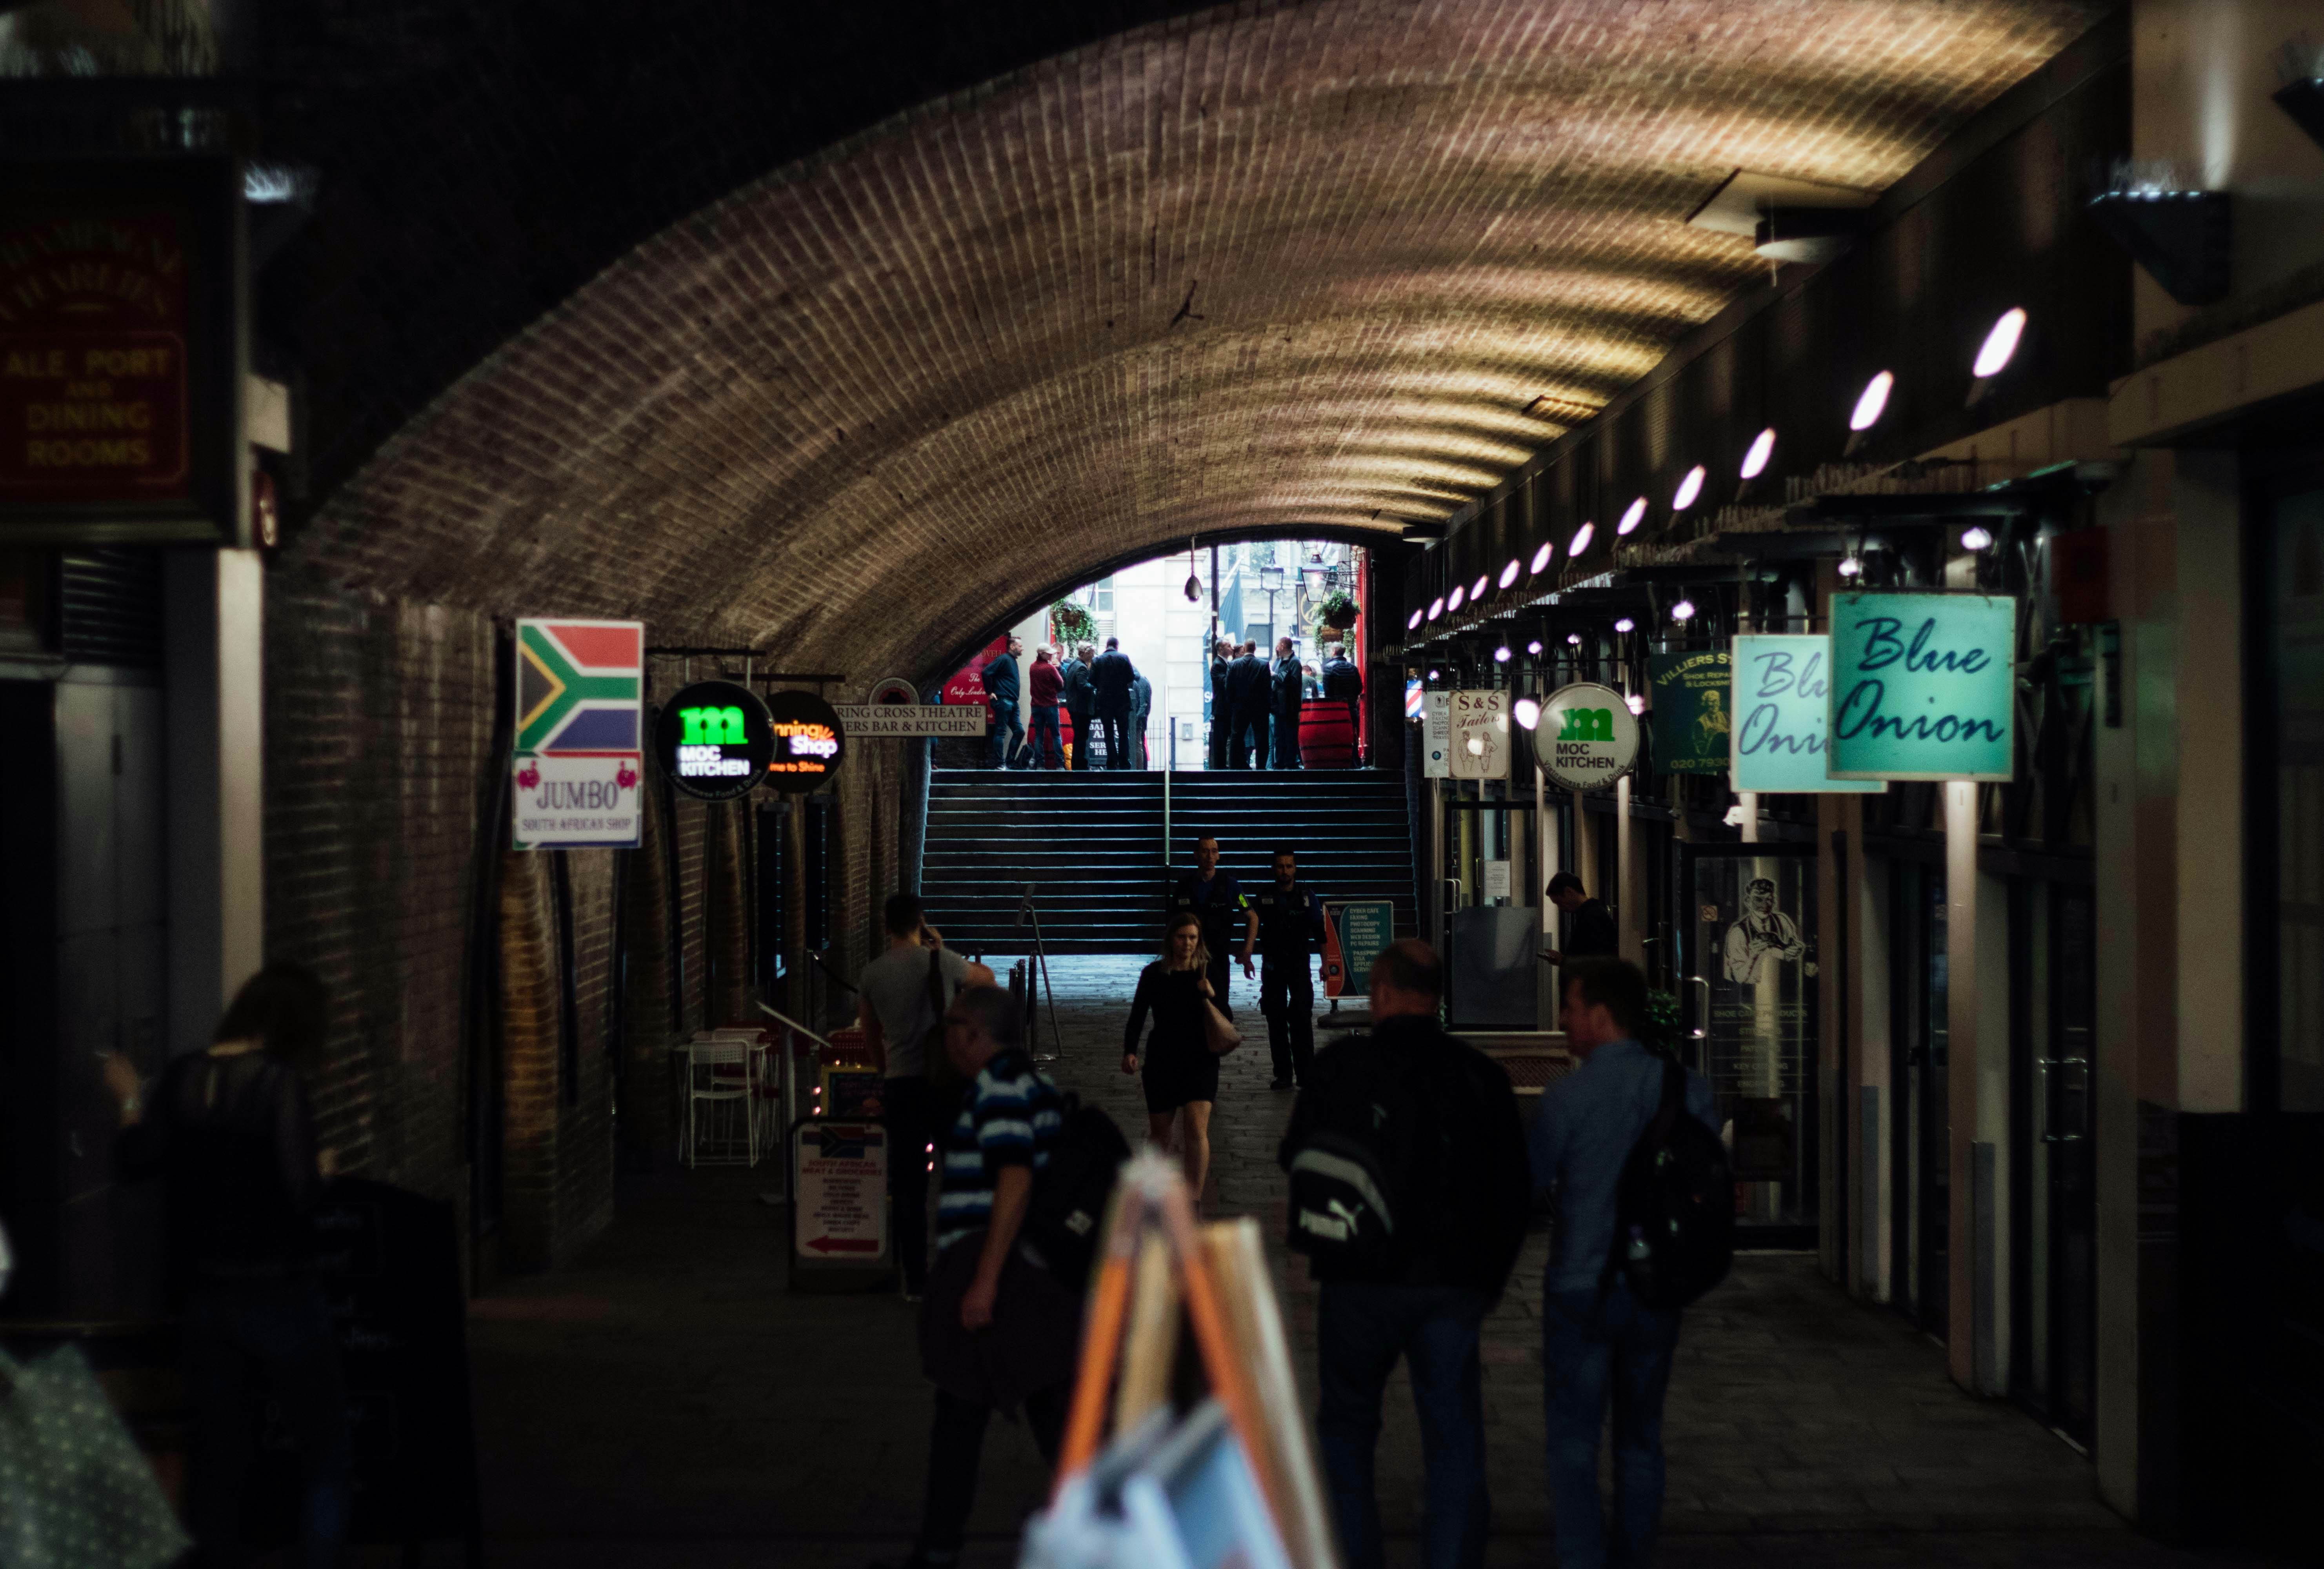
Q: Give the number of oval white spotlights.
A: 12